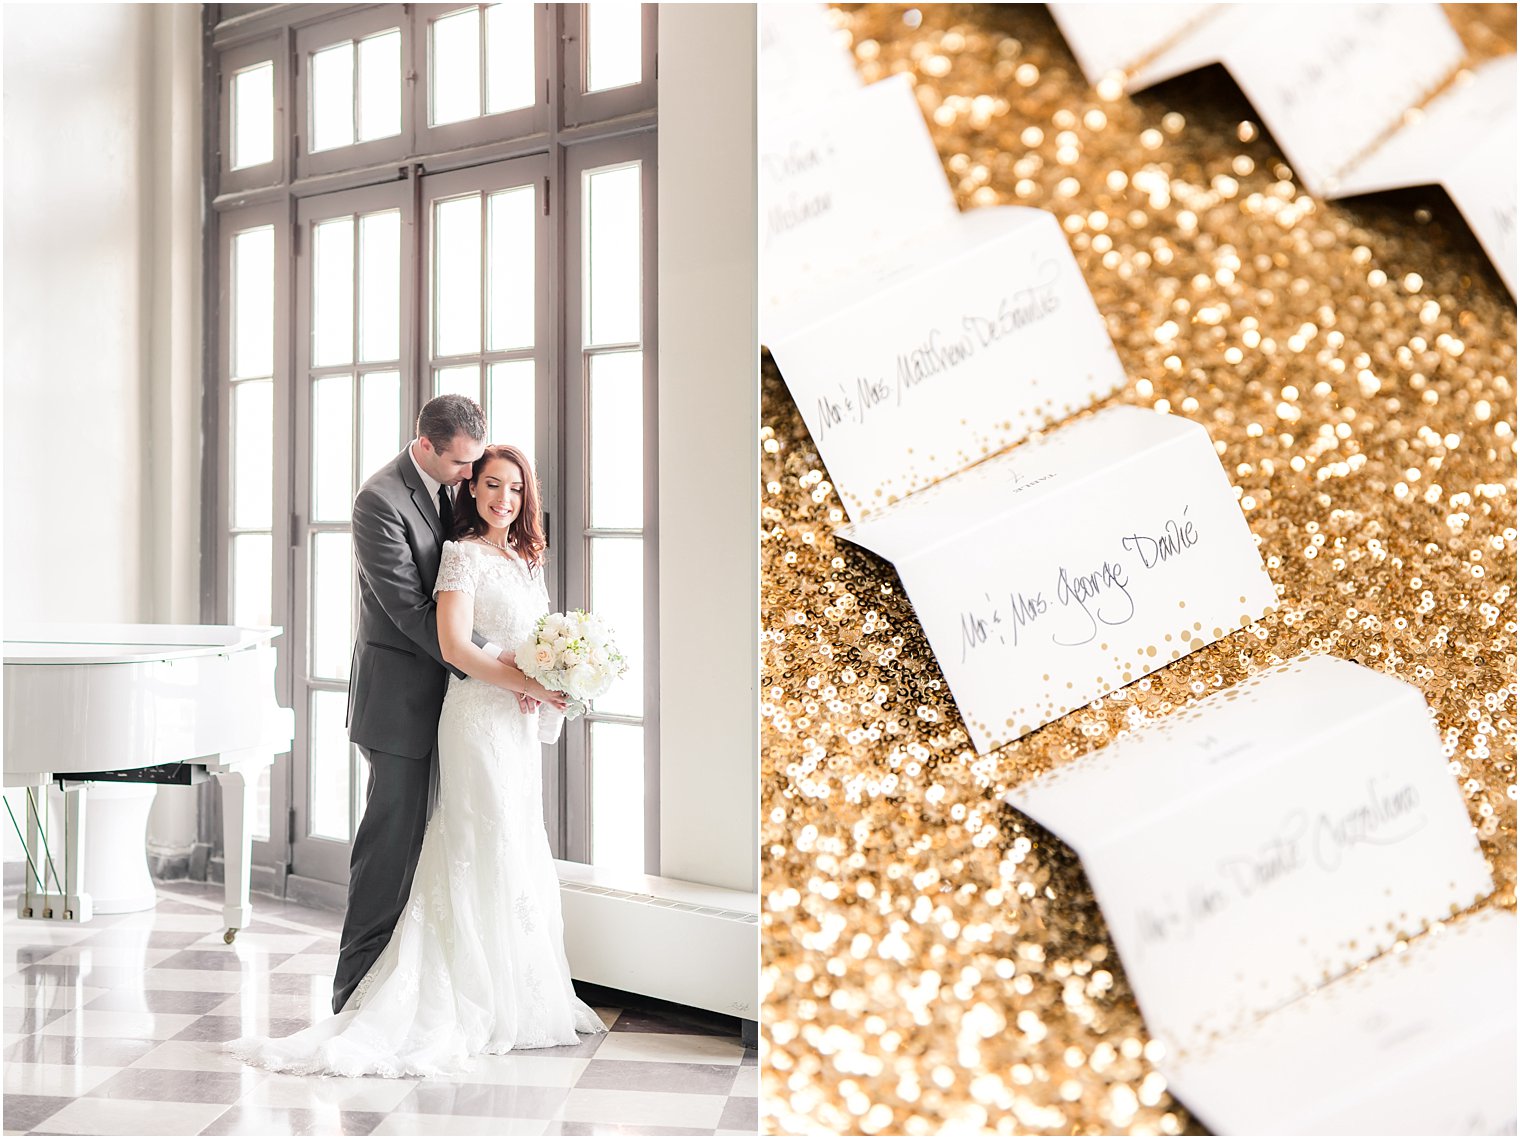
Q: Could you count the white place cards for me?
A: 9